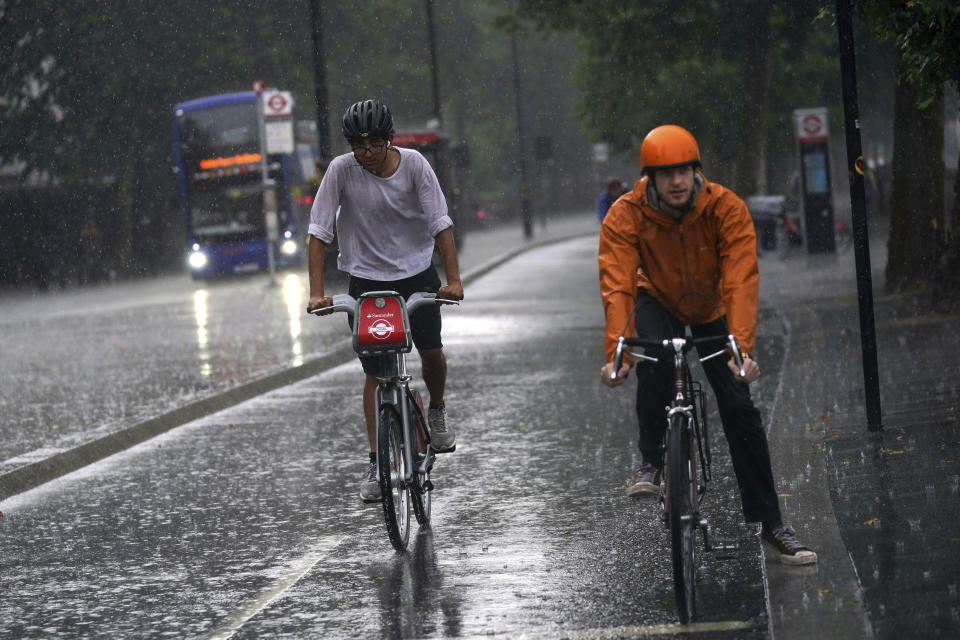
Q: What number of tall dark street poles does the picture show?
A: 4